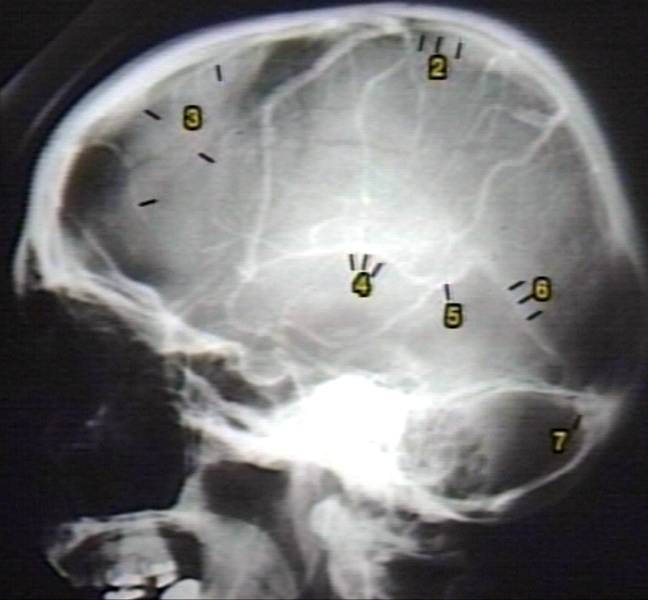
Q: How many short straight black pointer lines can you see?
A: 15